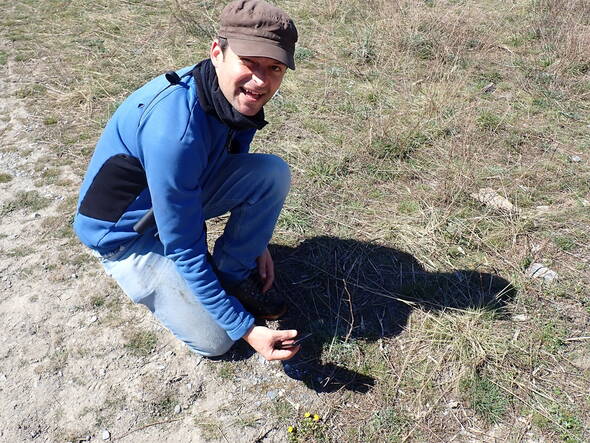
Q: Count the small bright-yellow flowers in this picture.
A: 3